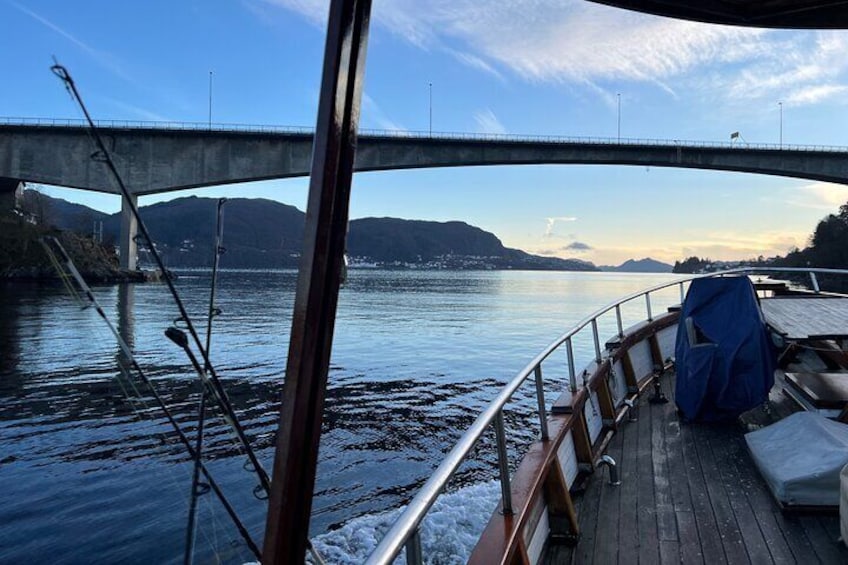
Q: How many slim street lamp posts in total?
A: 4